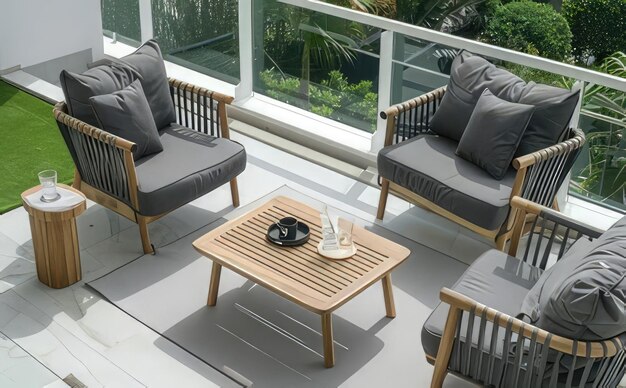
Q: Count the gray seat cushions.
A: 3